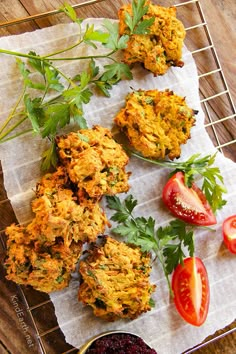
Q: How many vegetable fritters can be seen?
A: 6